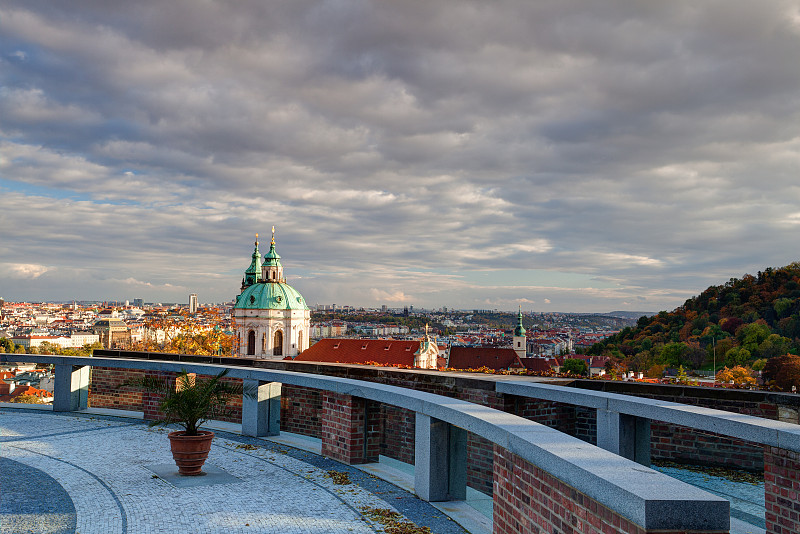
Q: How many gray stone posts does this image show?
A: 4